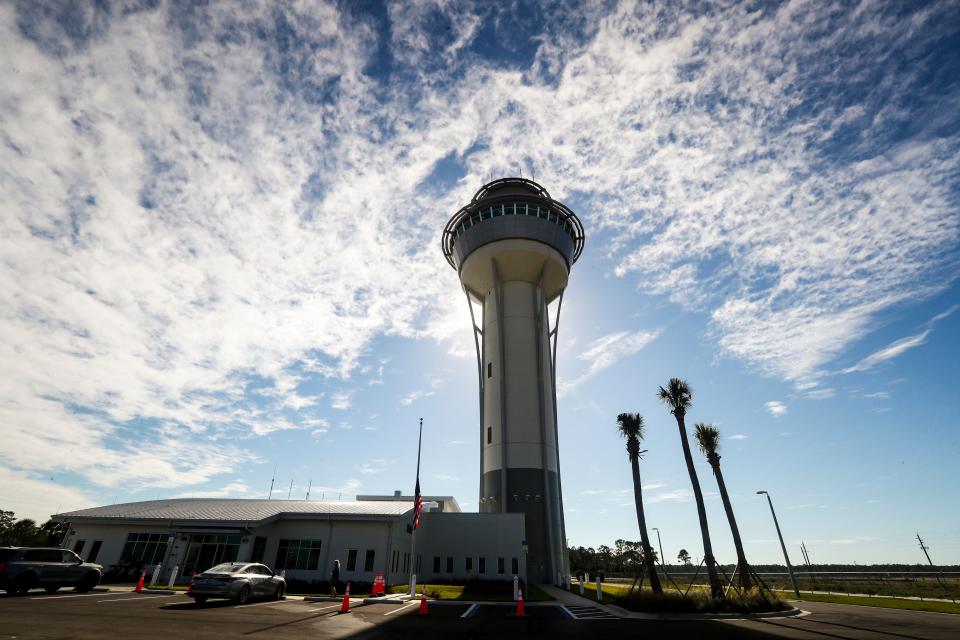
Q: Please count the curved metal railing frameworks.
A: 2